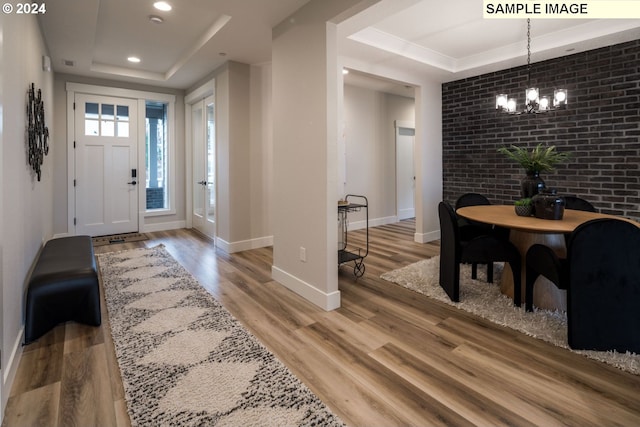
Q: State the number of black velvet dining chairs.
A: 4